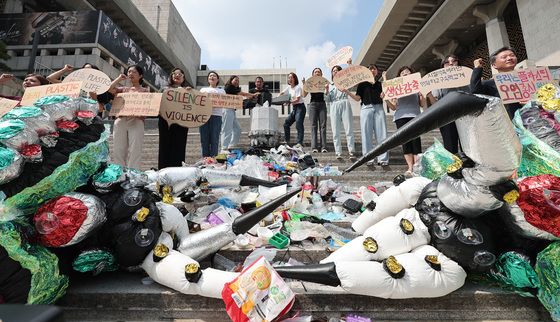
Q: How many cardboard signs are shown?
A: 12